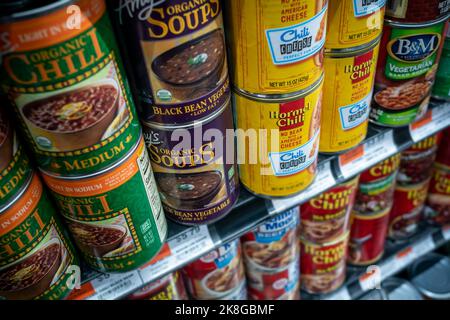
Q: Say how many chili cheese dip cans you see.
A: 4